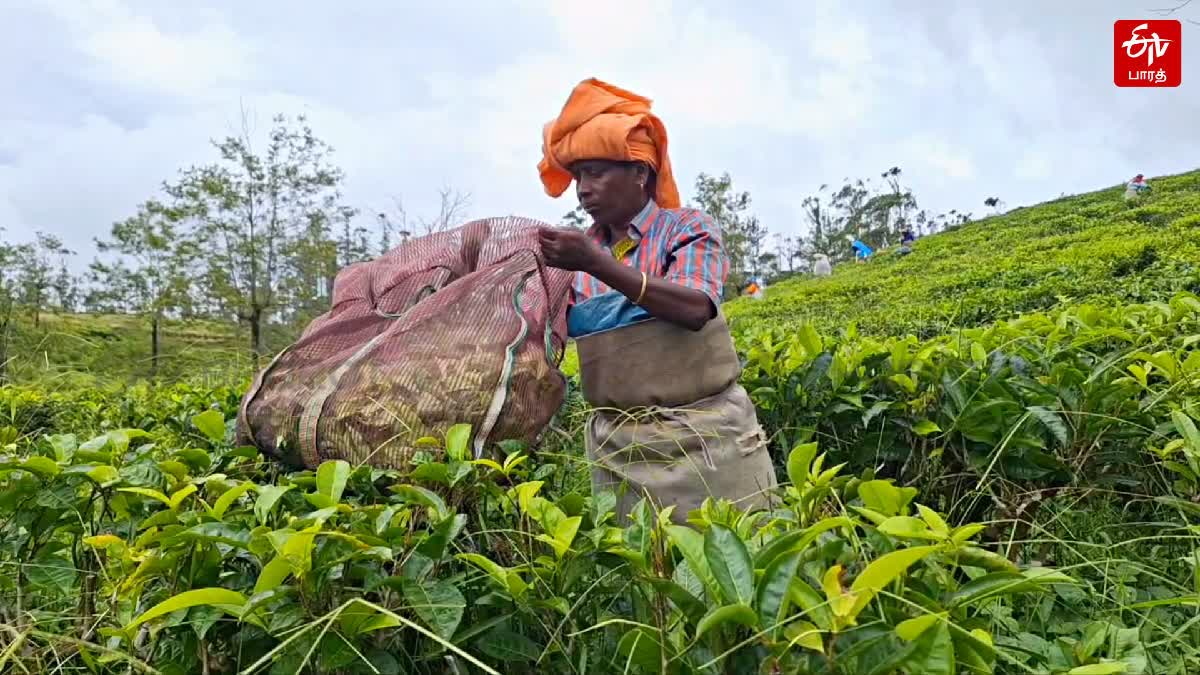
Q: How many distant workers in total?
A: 5